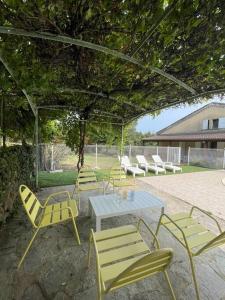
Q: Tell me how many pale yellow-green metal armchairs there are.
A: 5